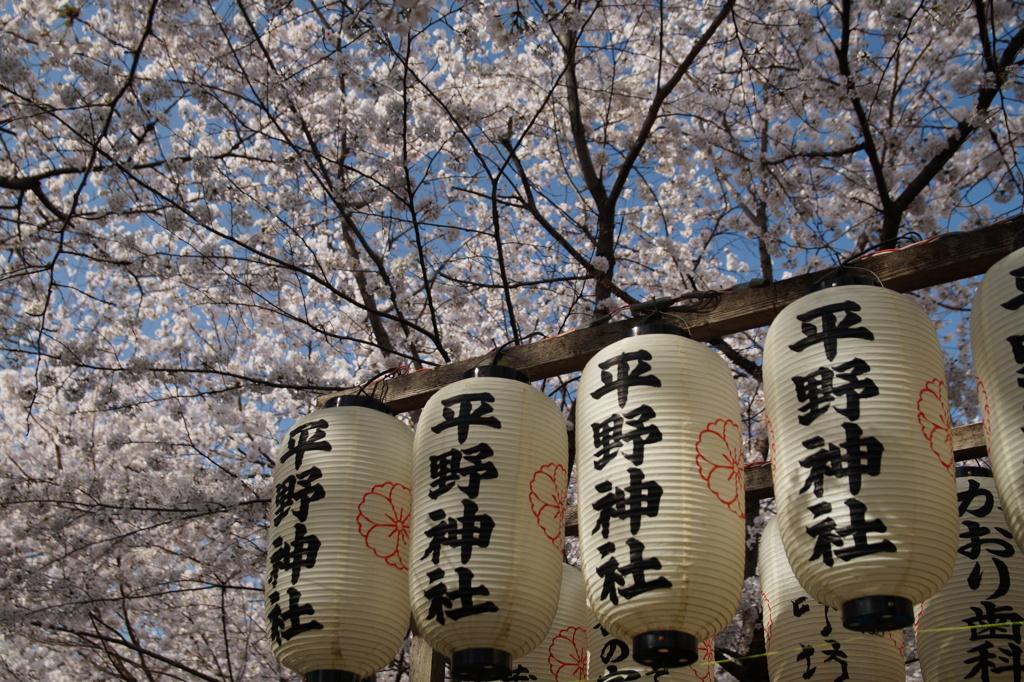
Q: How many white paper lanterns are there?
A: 9